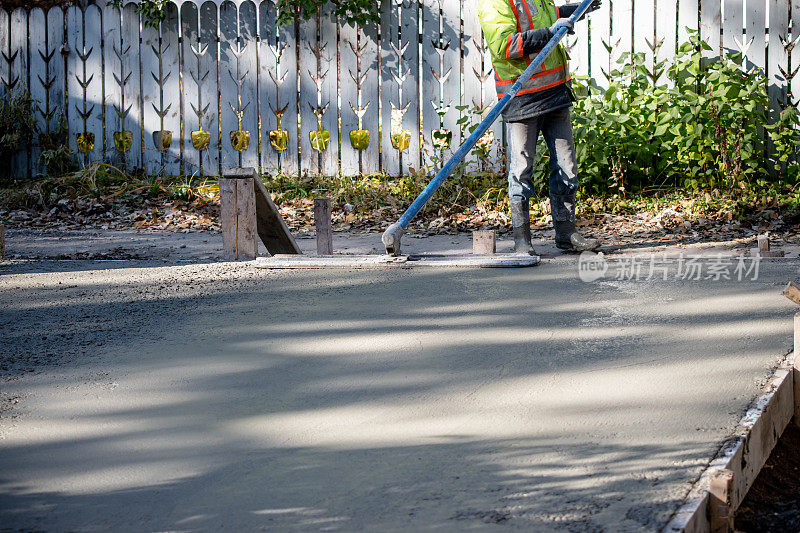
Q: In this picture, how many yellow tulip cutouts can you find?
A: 9